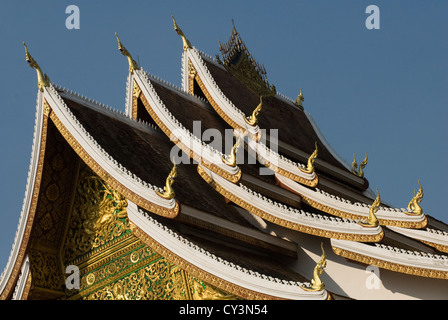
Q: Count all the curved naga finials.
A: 13